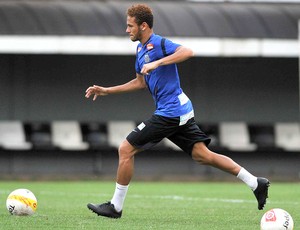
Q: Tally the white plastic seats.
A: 6